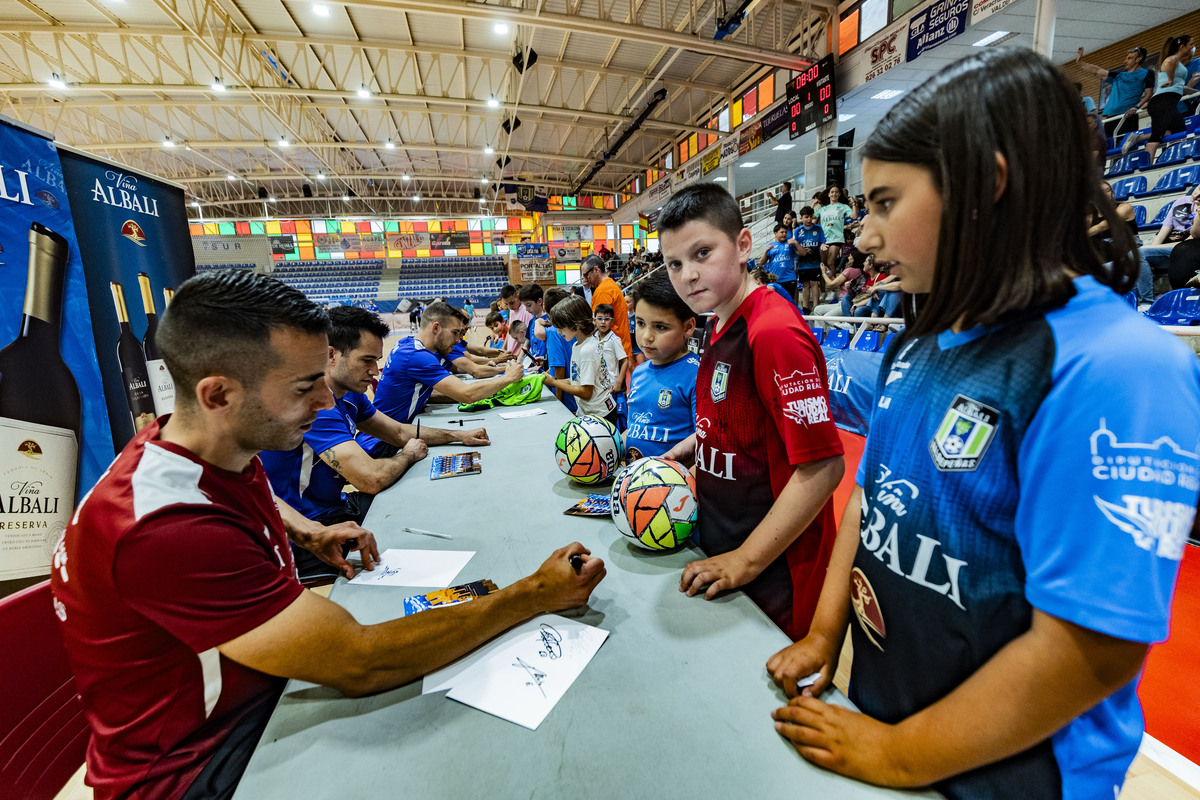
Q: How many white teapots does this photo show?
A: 0